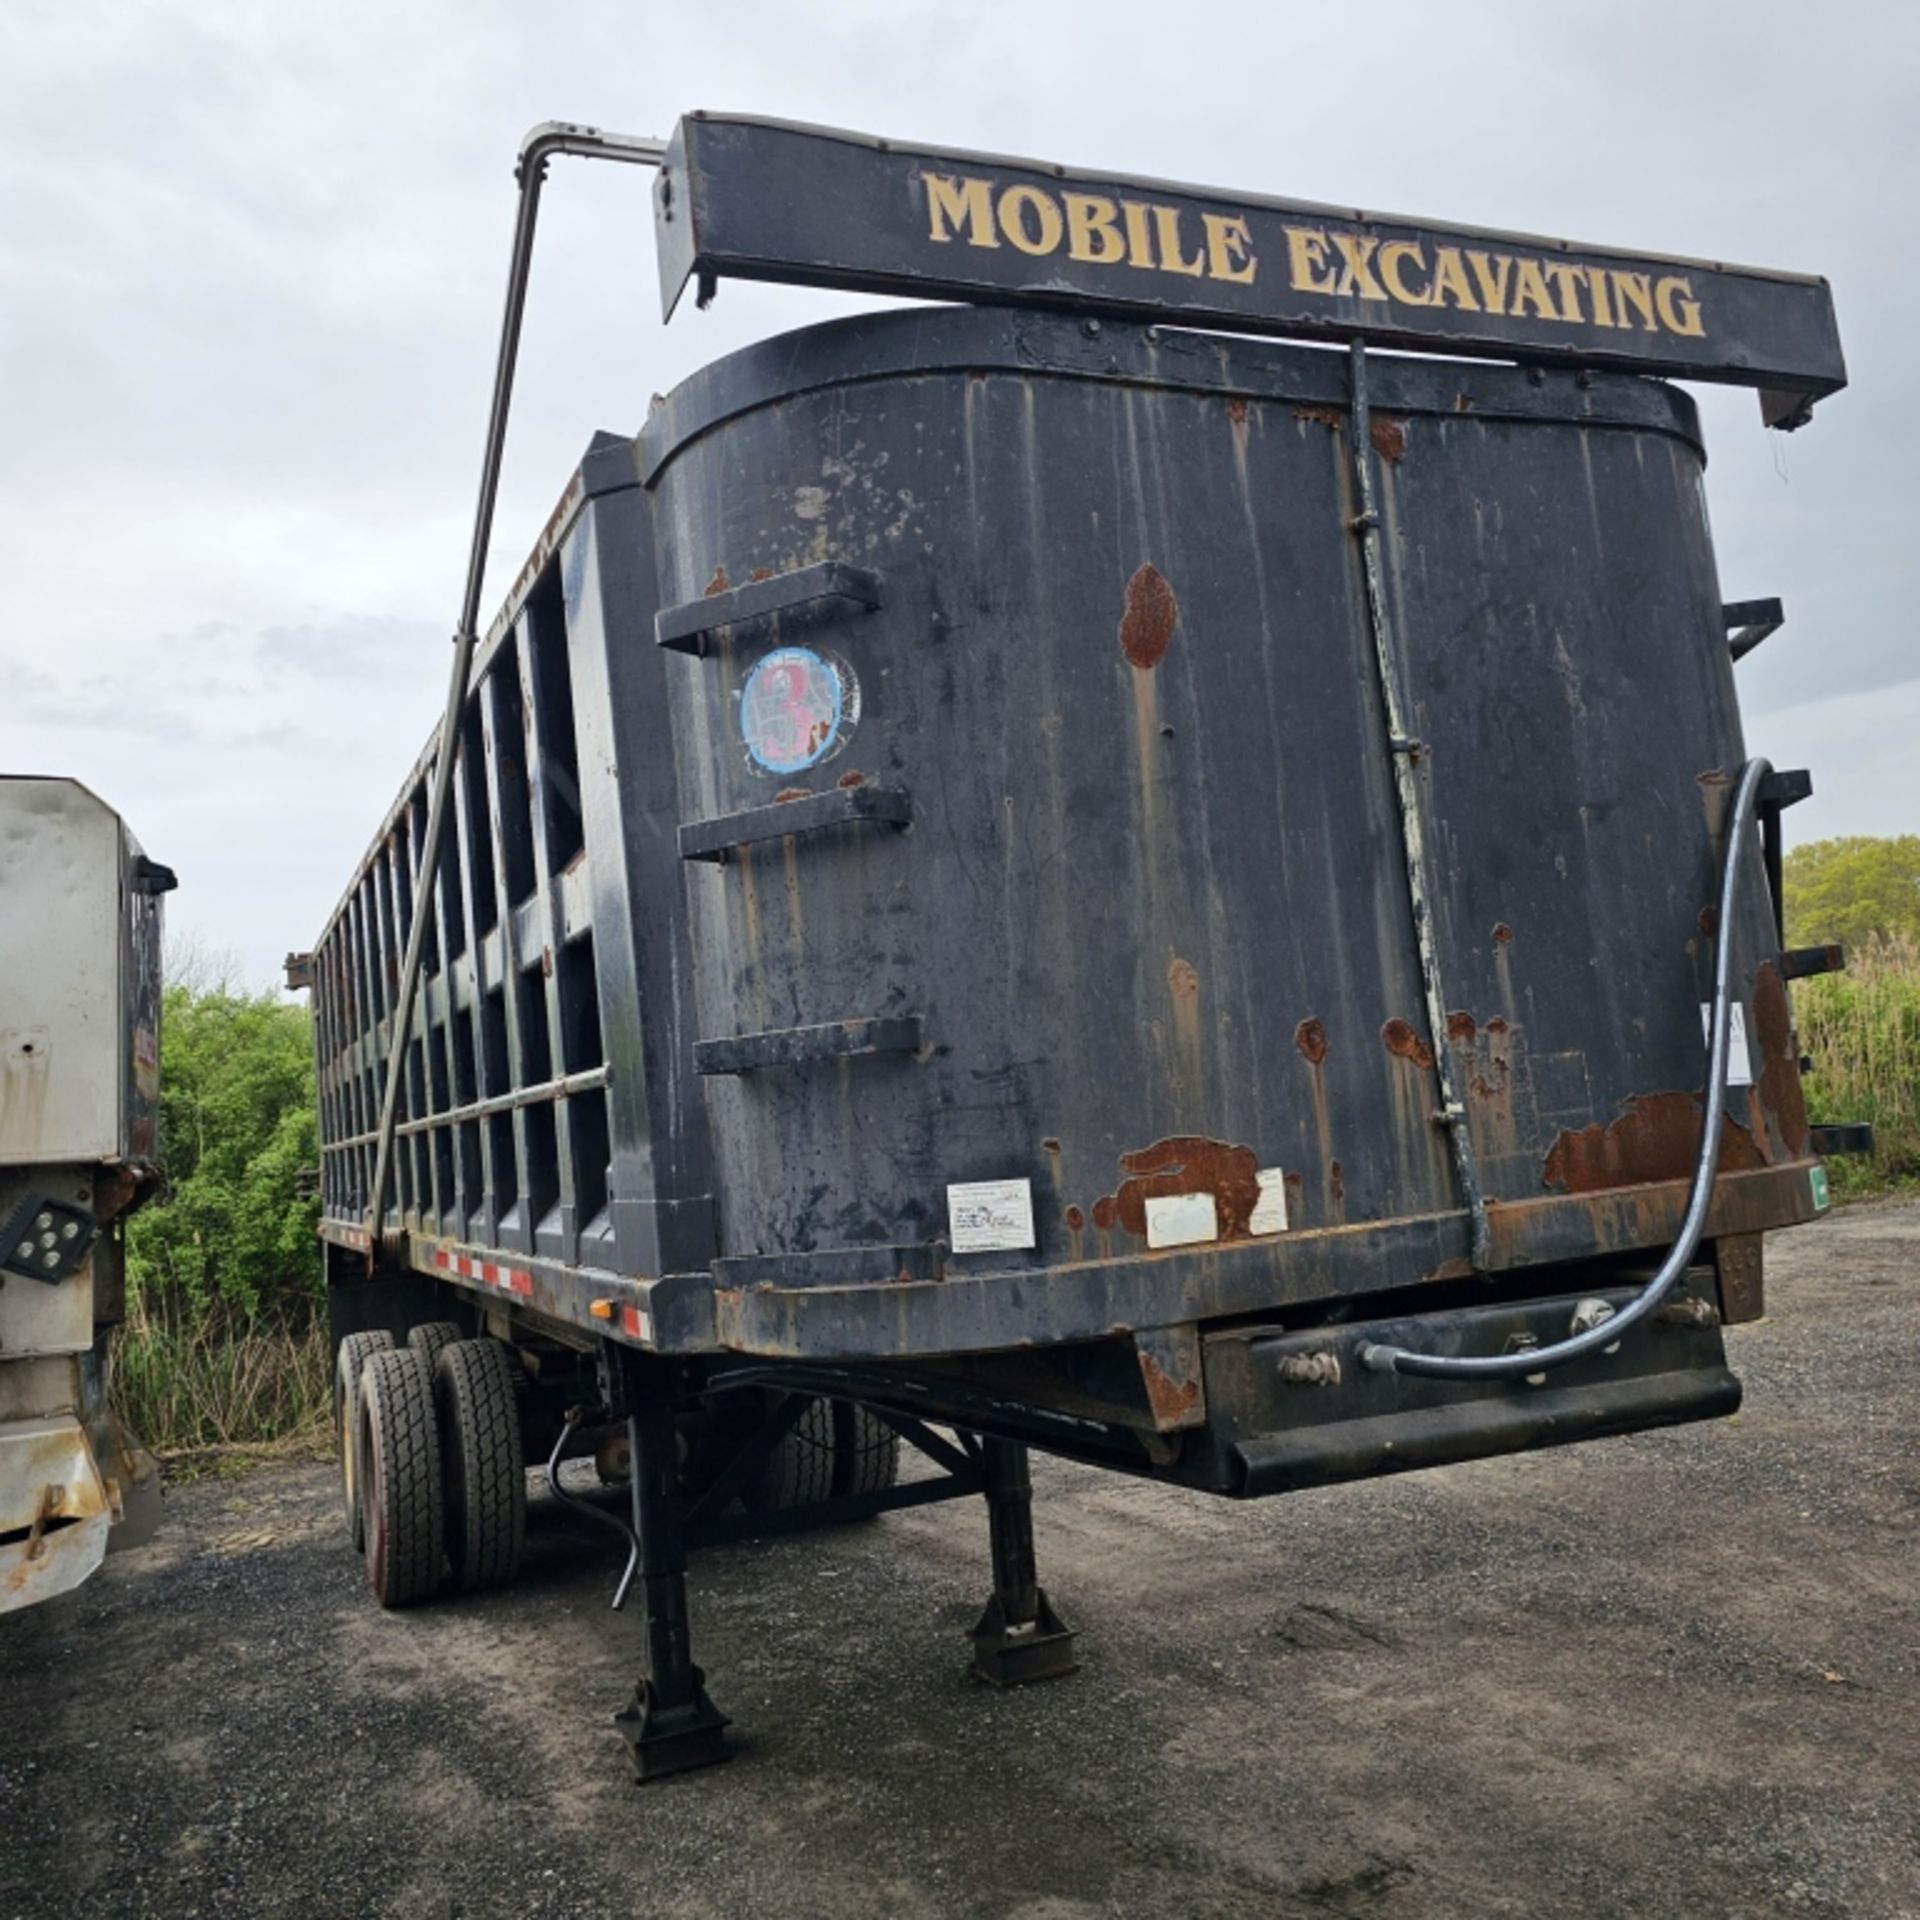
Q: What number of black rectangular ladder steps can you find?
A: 8